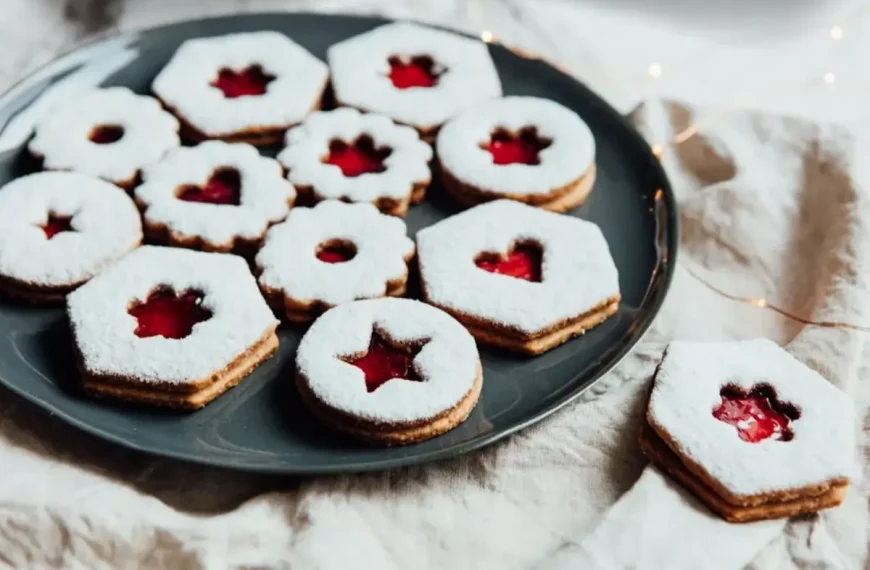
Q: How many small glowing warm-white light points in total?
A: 6